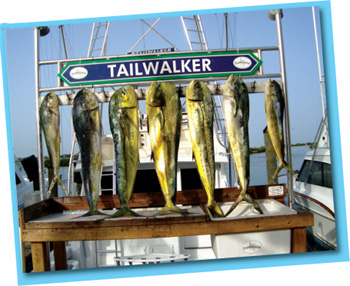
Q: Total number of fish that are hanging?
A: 7